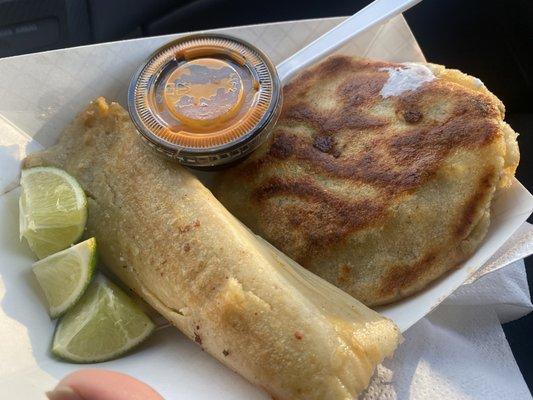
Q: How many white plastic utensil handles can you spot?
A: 1